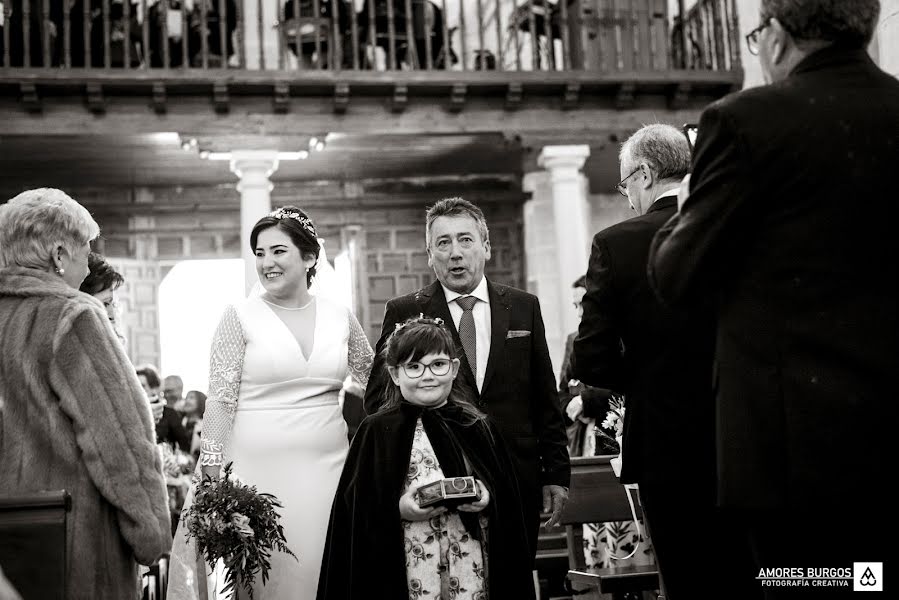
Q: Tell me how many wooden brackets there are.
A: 12